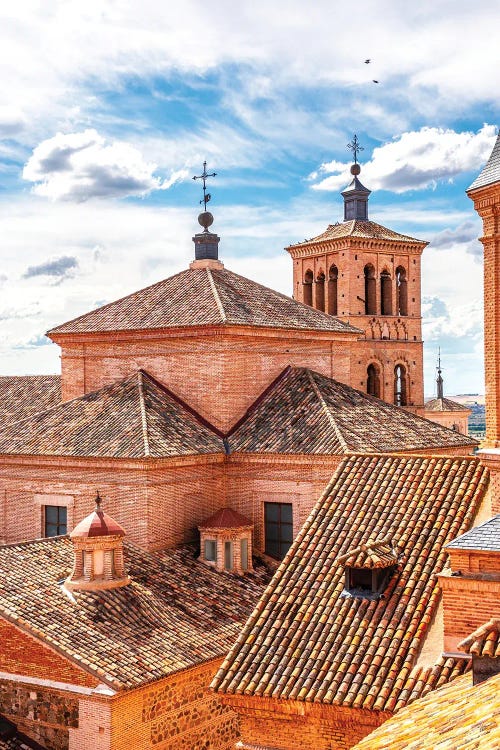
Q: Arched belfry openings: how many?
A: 8